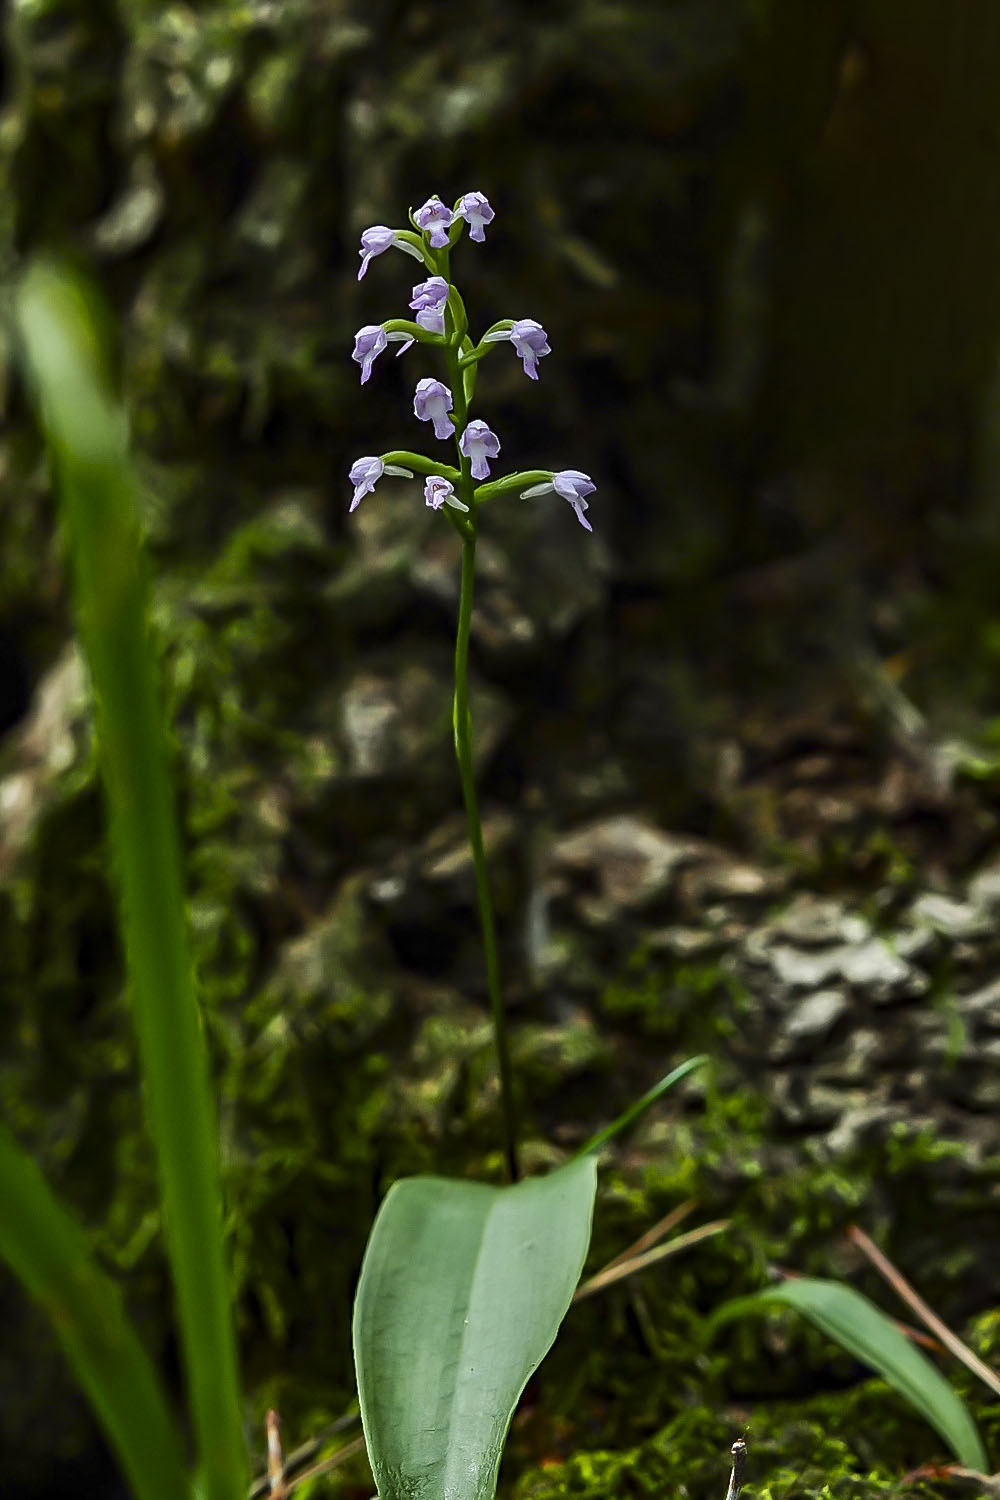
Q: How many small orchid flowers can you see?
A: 11